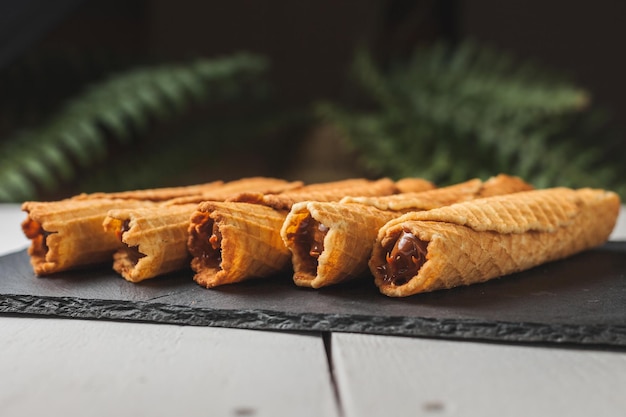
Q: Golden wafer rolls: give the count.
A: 5